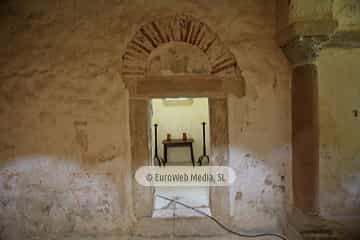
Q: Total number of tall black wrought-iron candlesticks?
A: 2